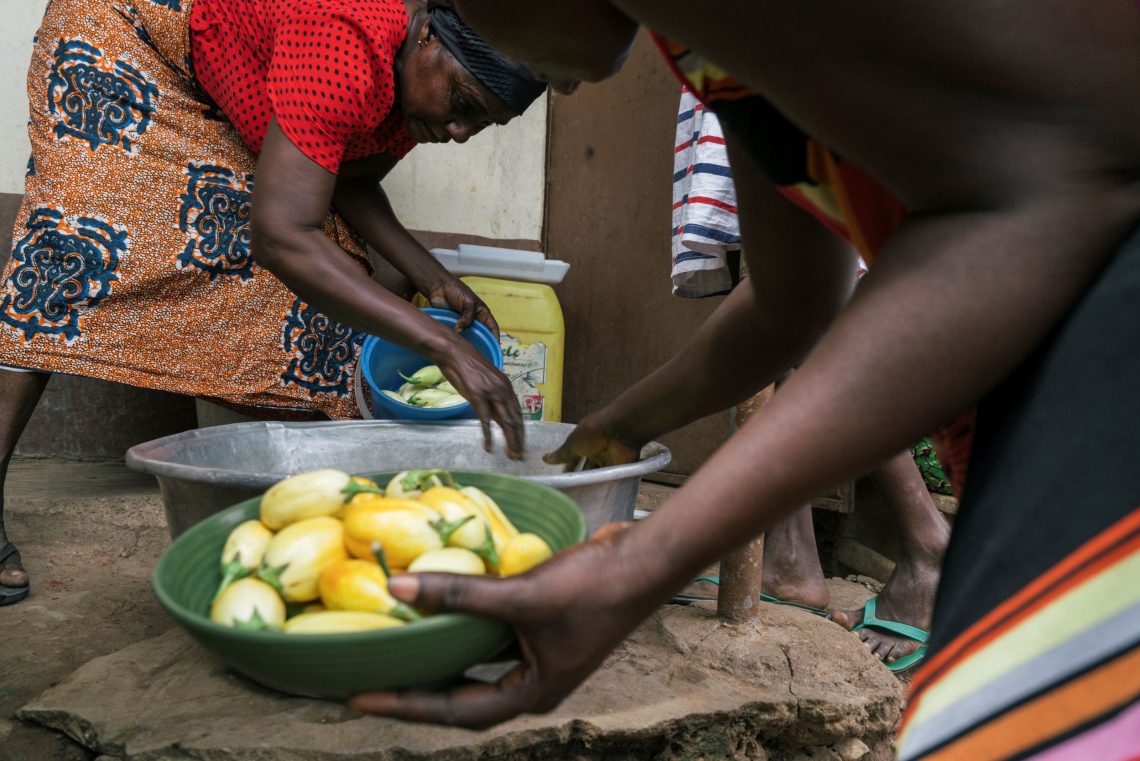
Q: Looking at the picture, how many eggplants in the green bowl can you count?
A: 13